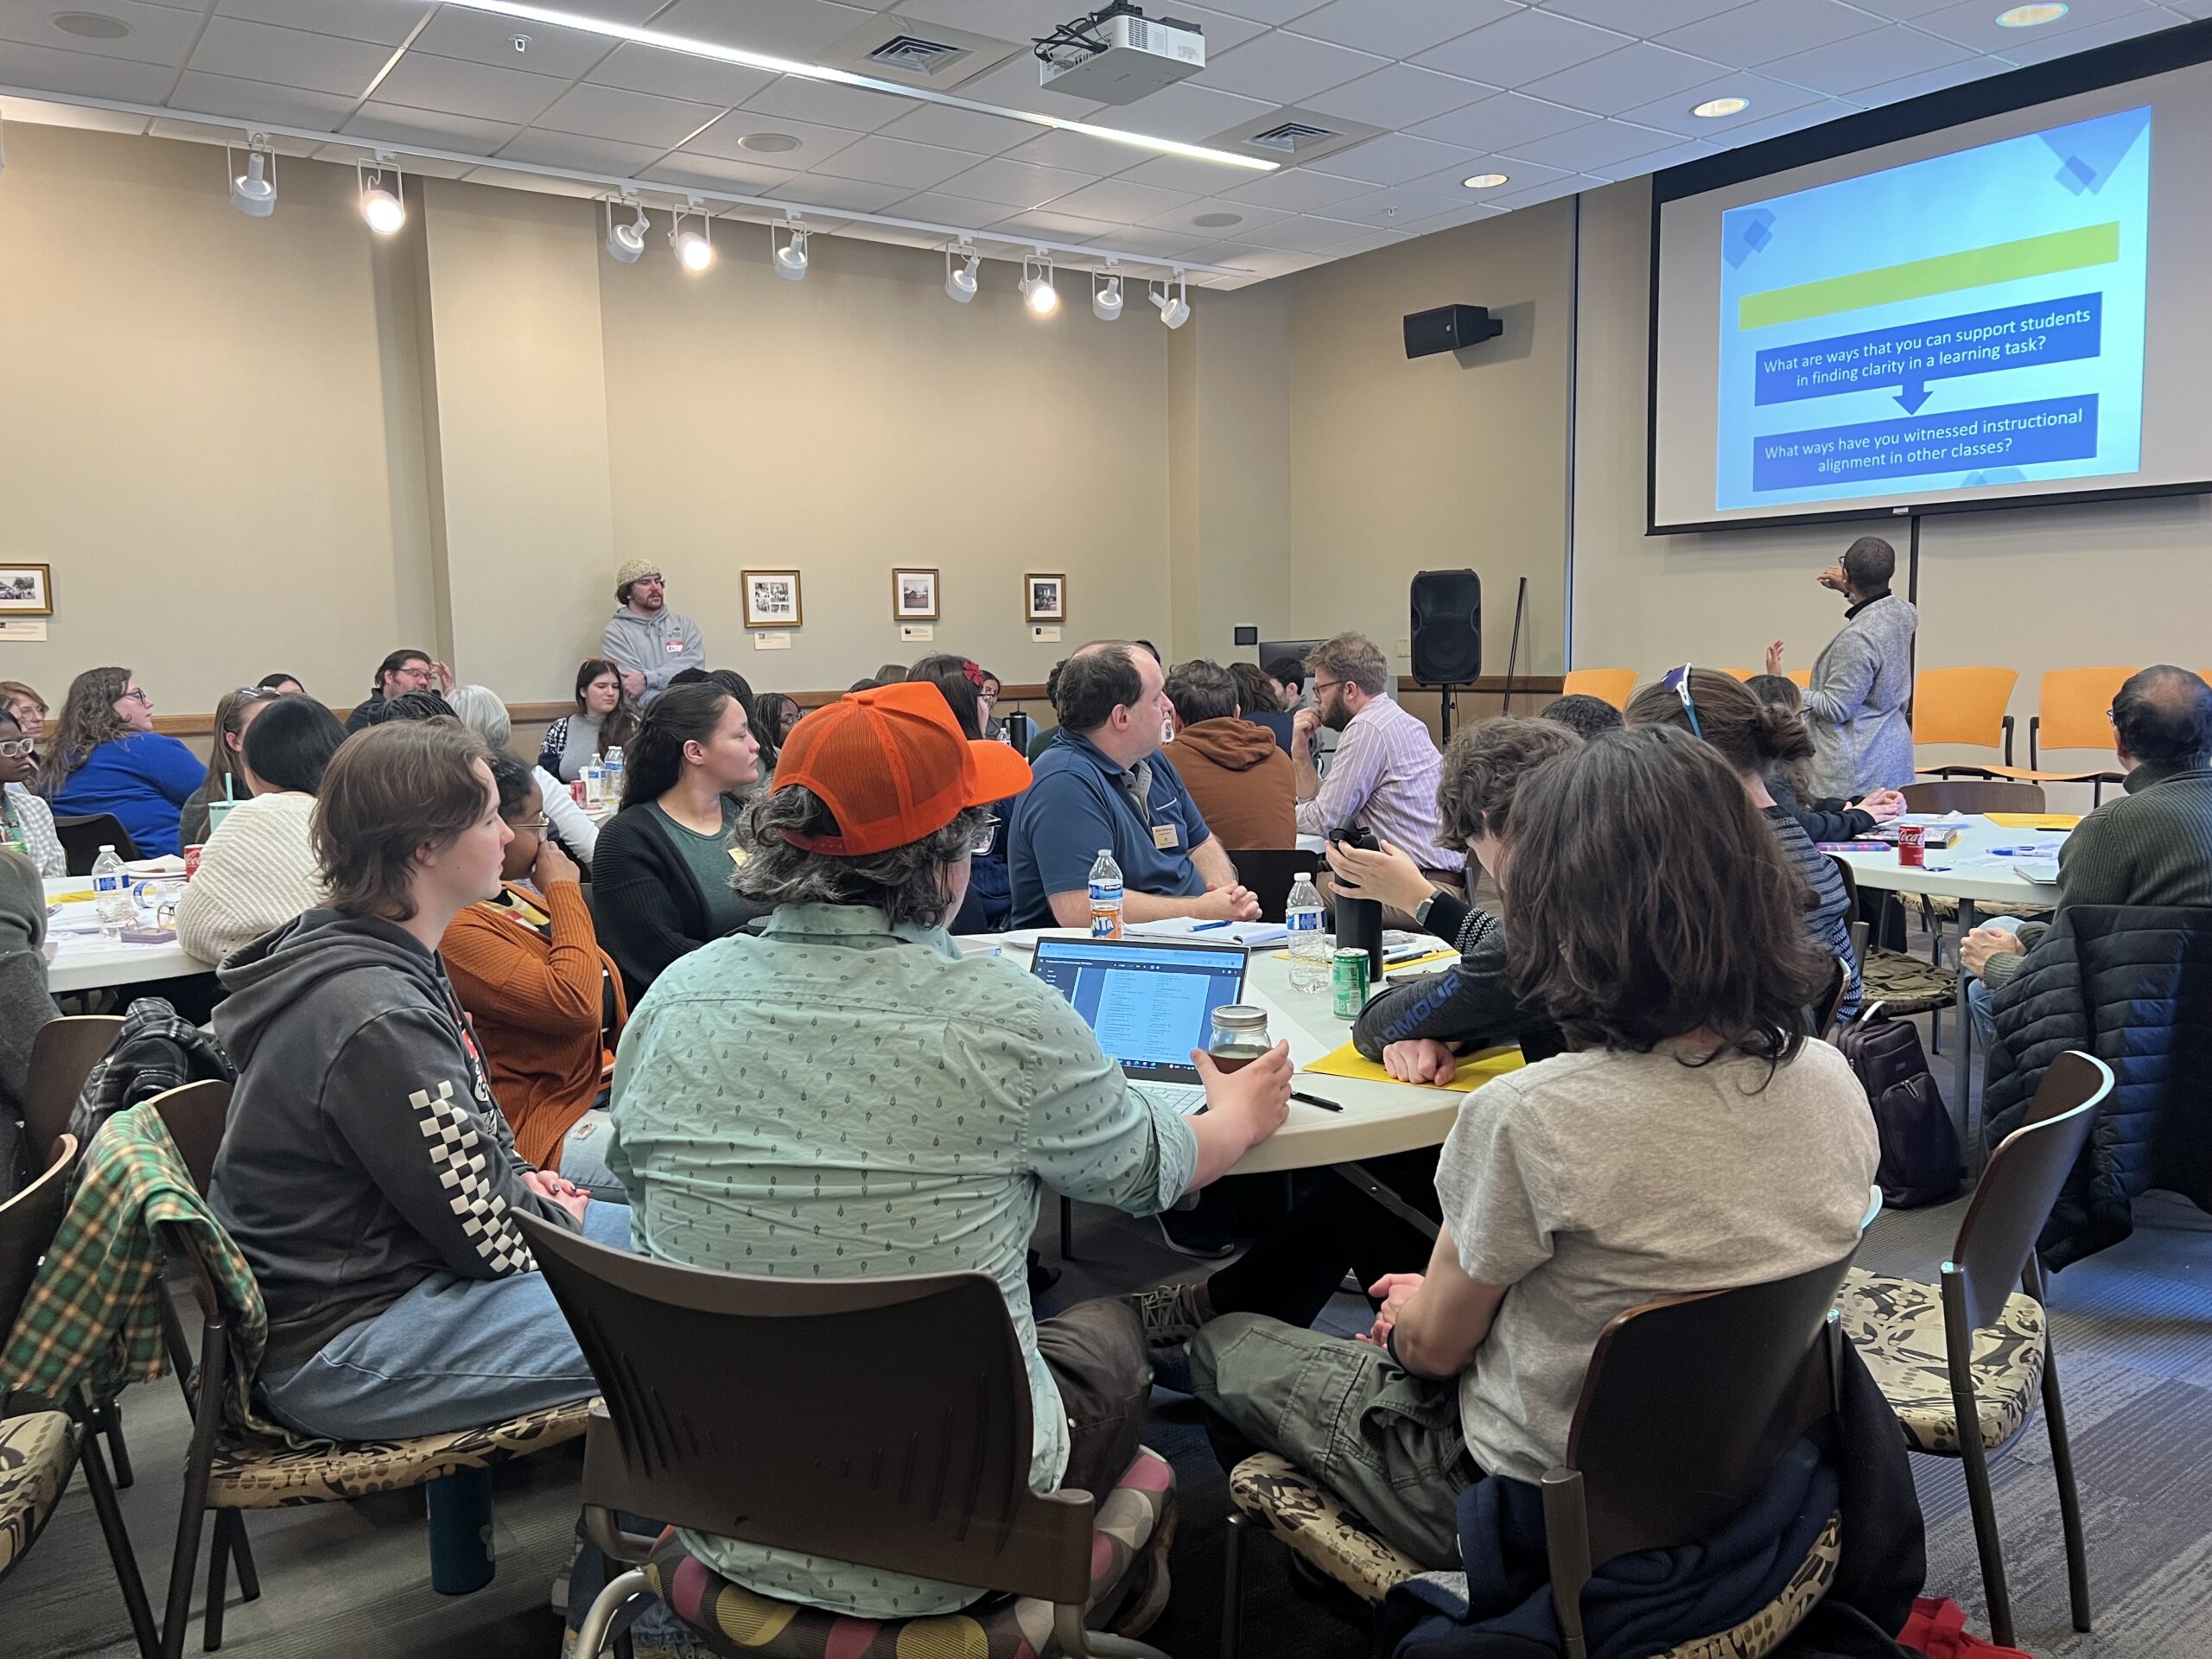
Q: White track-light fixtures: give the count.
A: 9